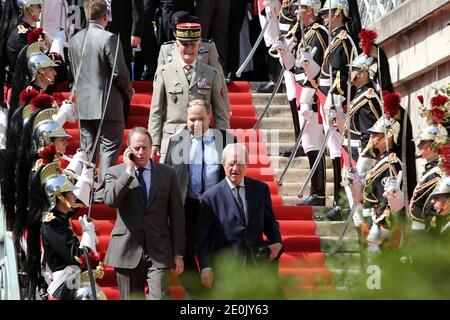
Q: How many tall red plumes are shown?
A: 9